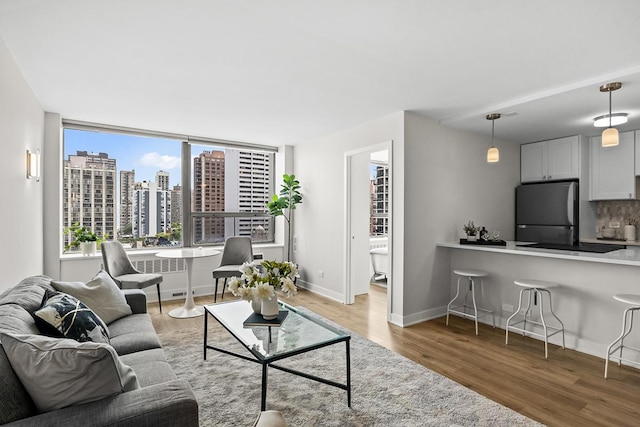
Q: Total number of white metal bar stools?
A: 3